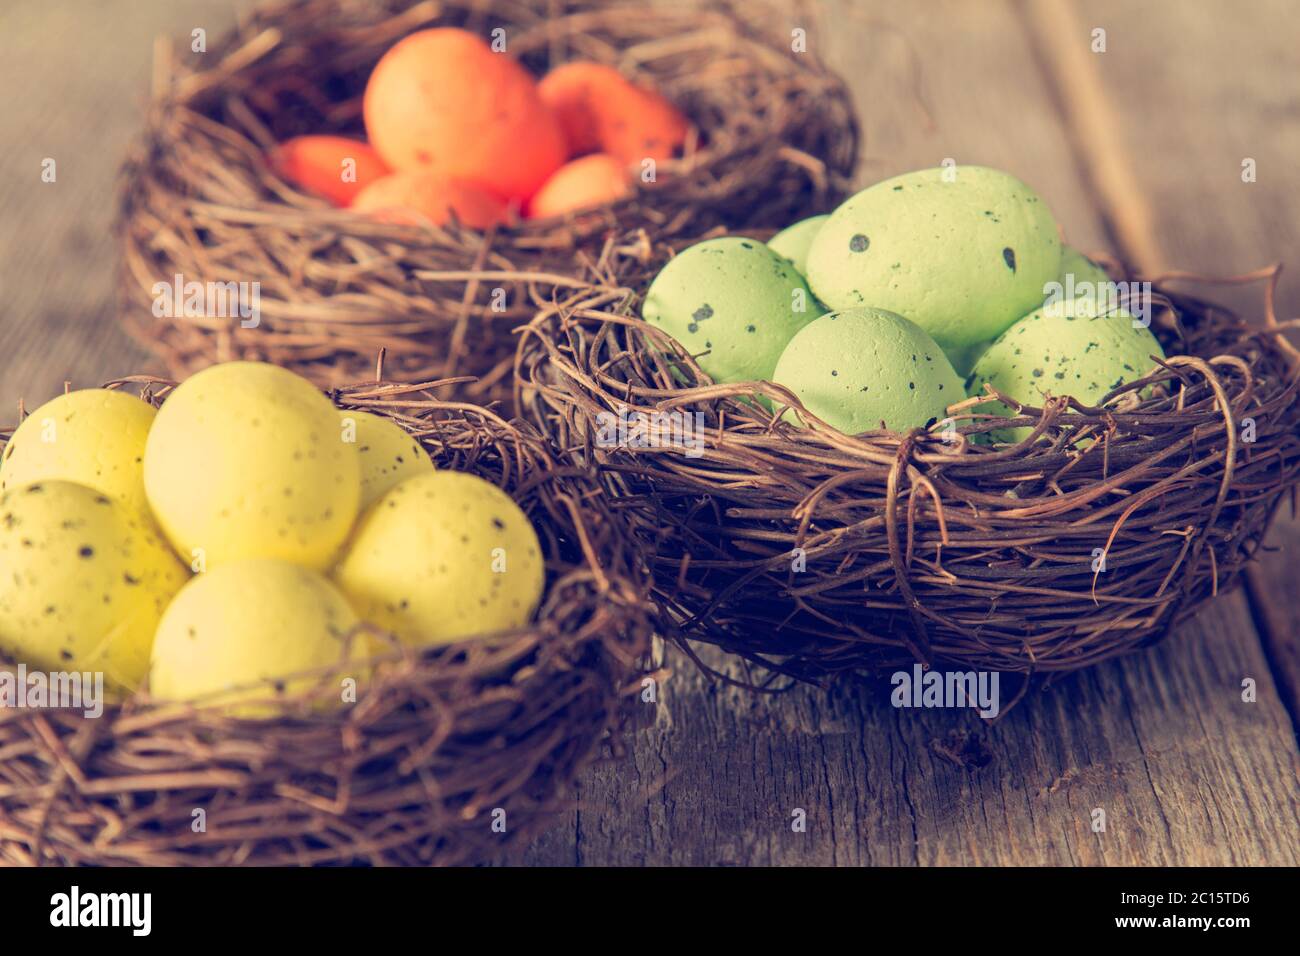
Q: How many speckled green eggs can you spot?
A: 6